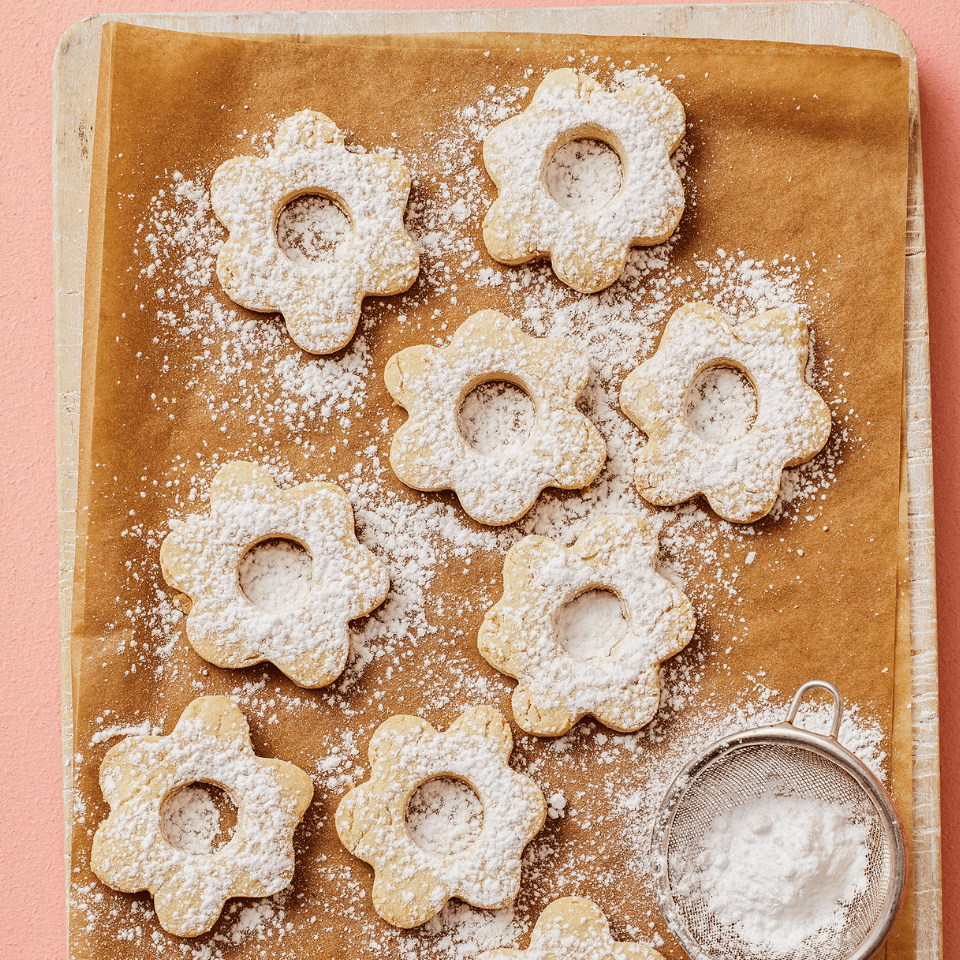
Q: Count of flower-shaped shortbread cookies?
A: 9